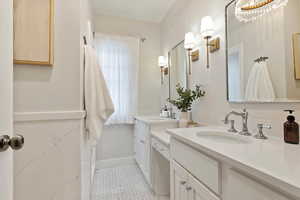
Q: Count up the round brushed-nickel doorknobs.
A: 2